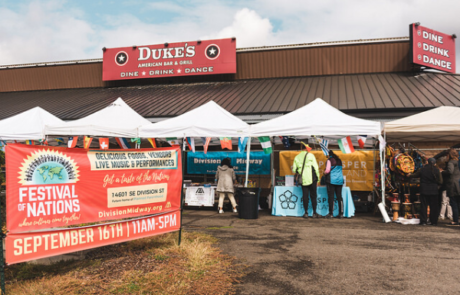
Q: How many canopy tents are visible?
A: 5